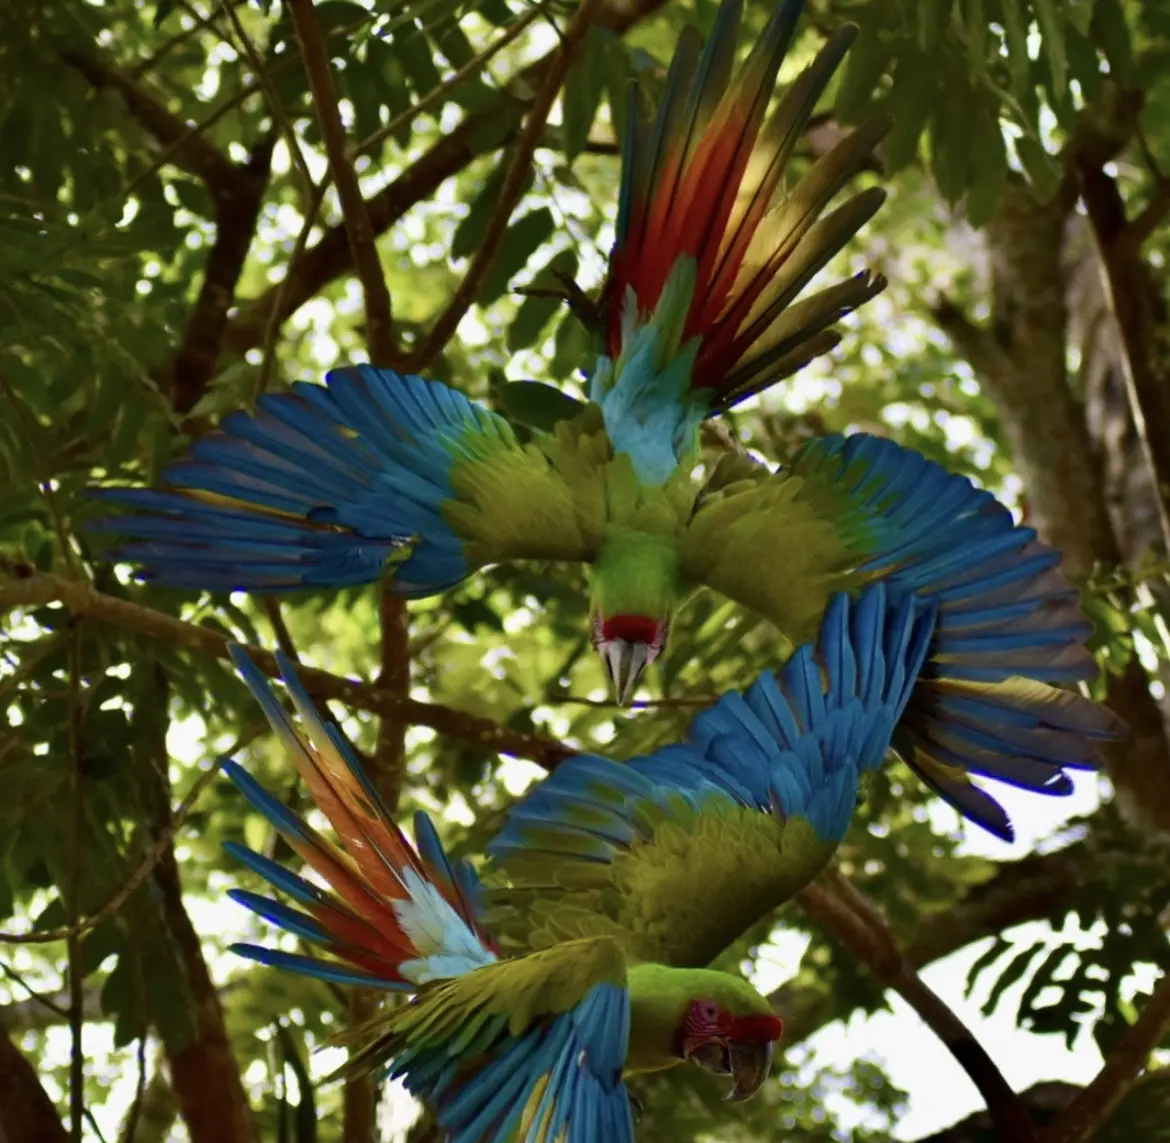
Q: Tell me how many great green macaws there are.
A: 2